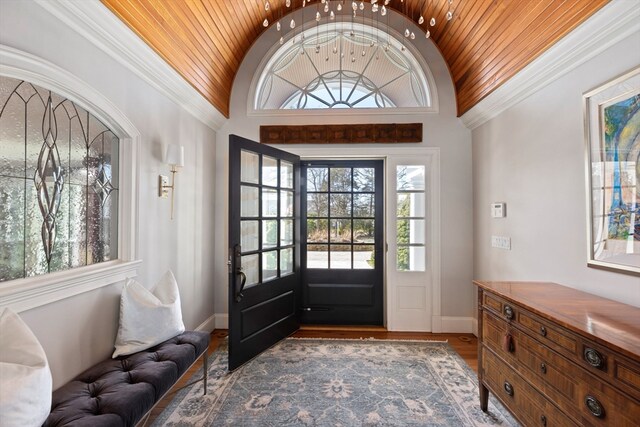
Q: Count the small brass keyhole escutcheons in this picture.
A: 3